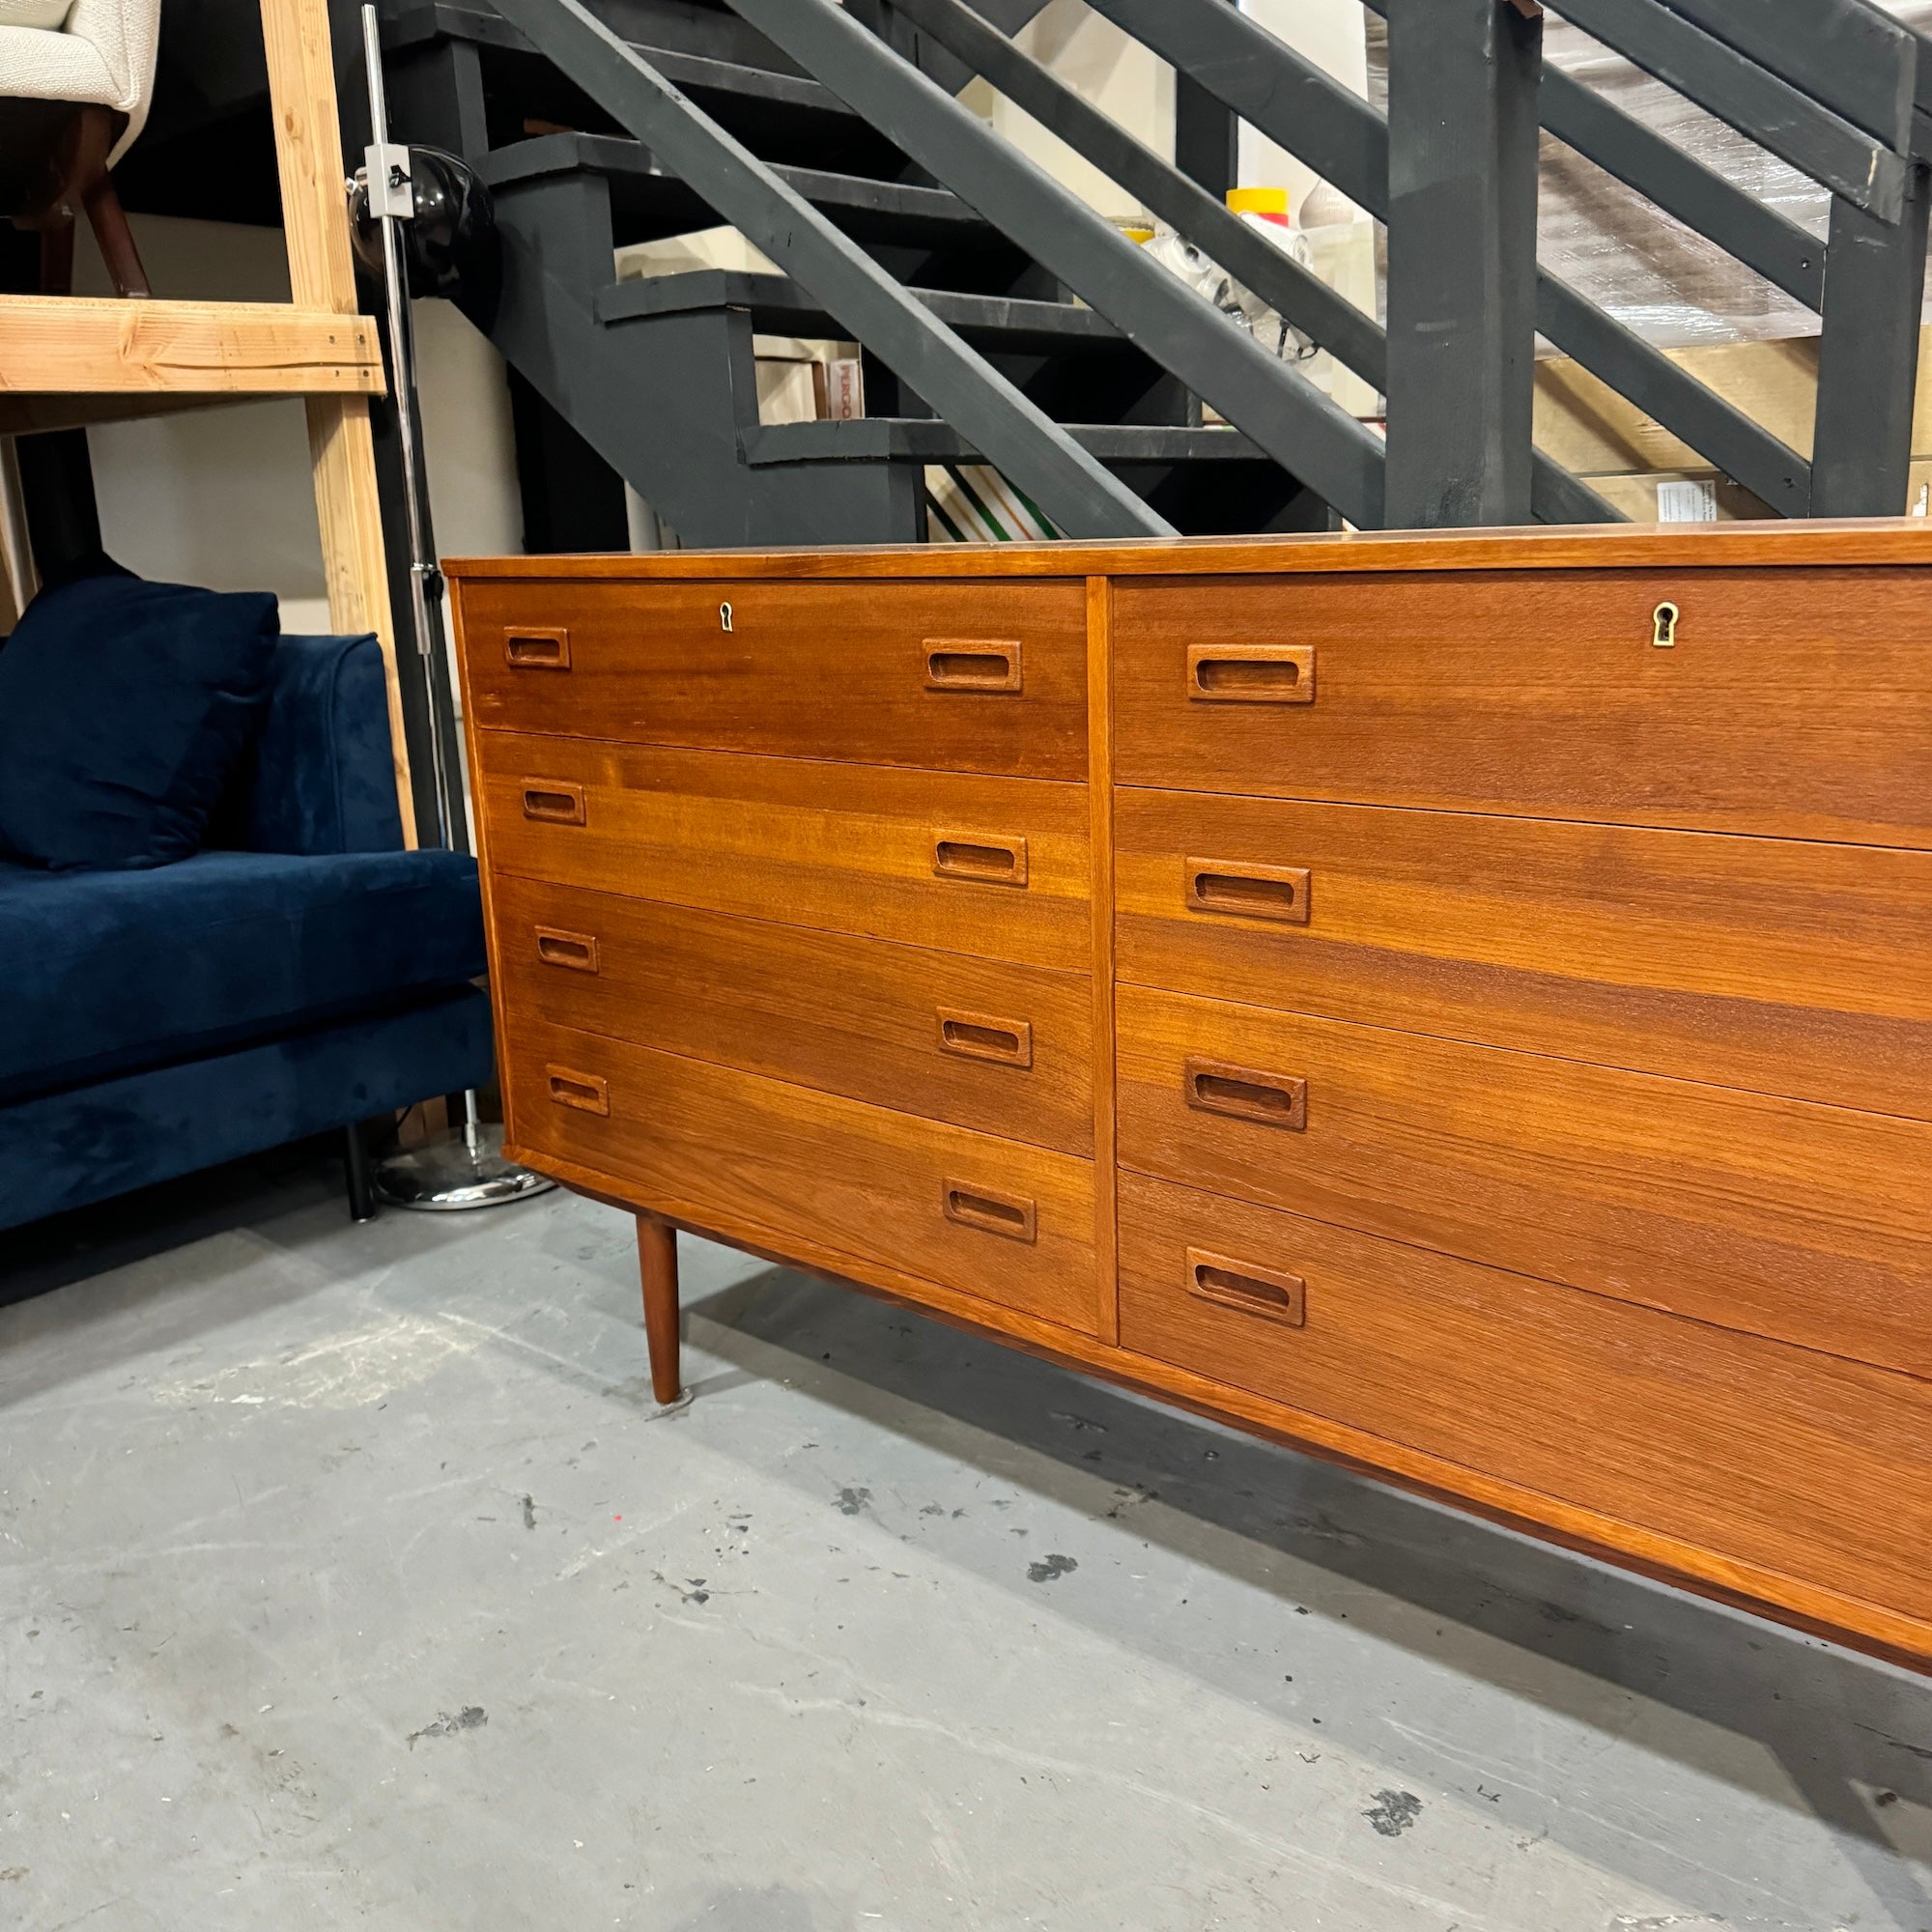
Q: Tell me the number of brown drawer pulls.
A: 12